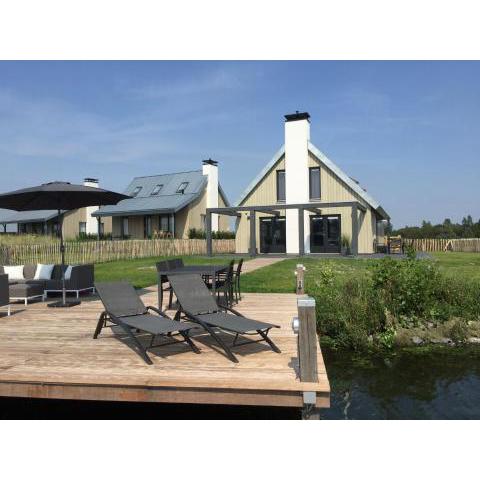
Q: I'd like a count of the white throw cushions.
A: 3